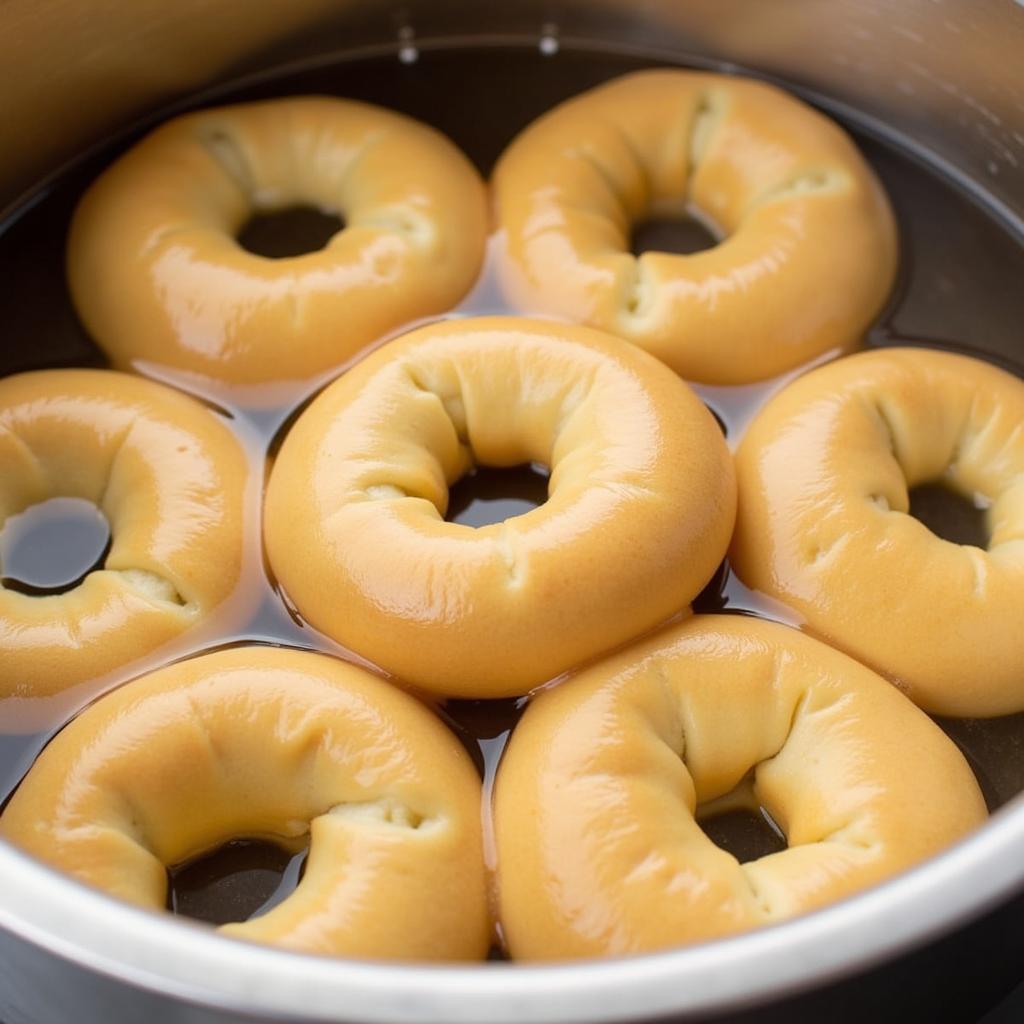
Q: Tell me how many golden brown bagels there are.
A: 7